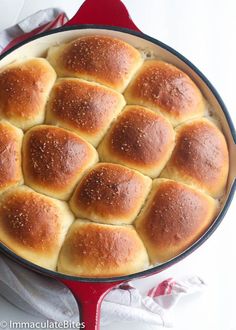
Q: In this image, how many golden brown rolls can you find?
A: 12